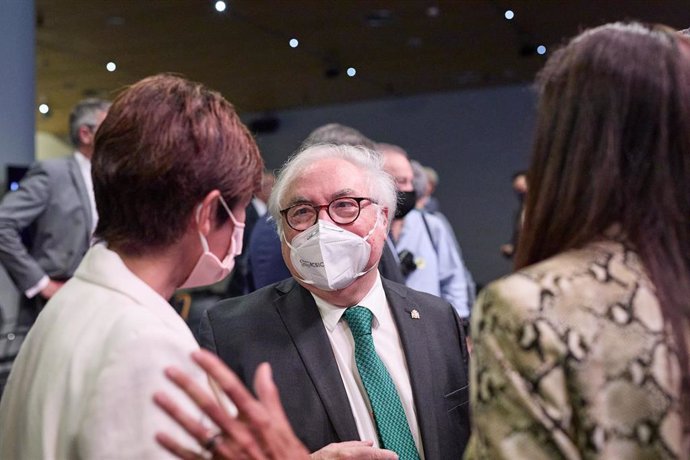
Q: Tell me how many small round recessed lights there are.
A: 7